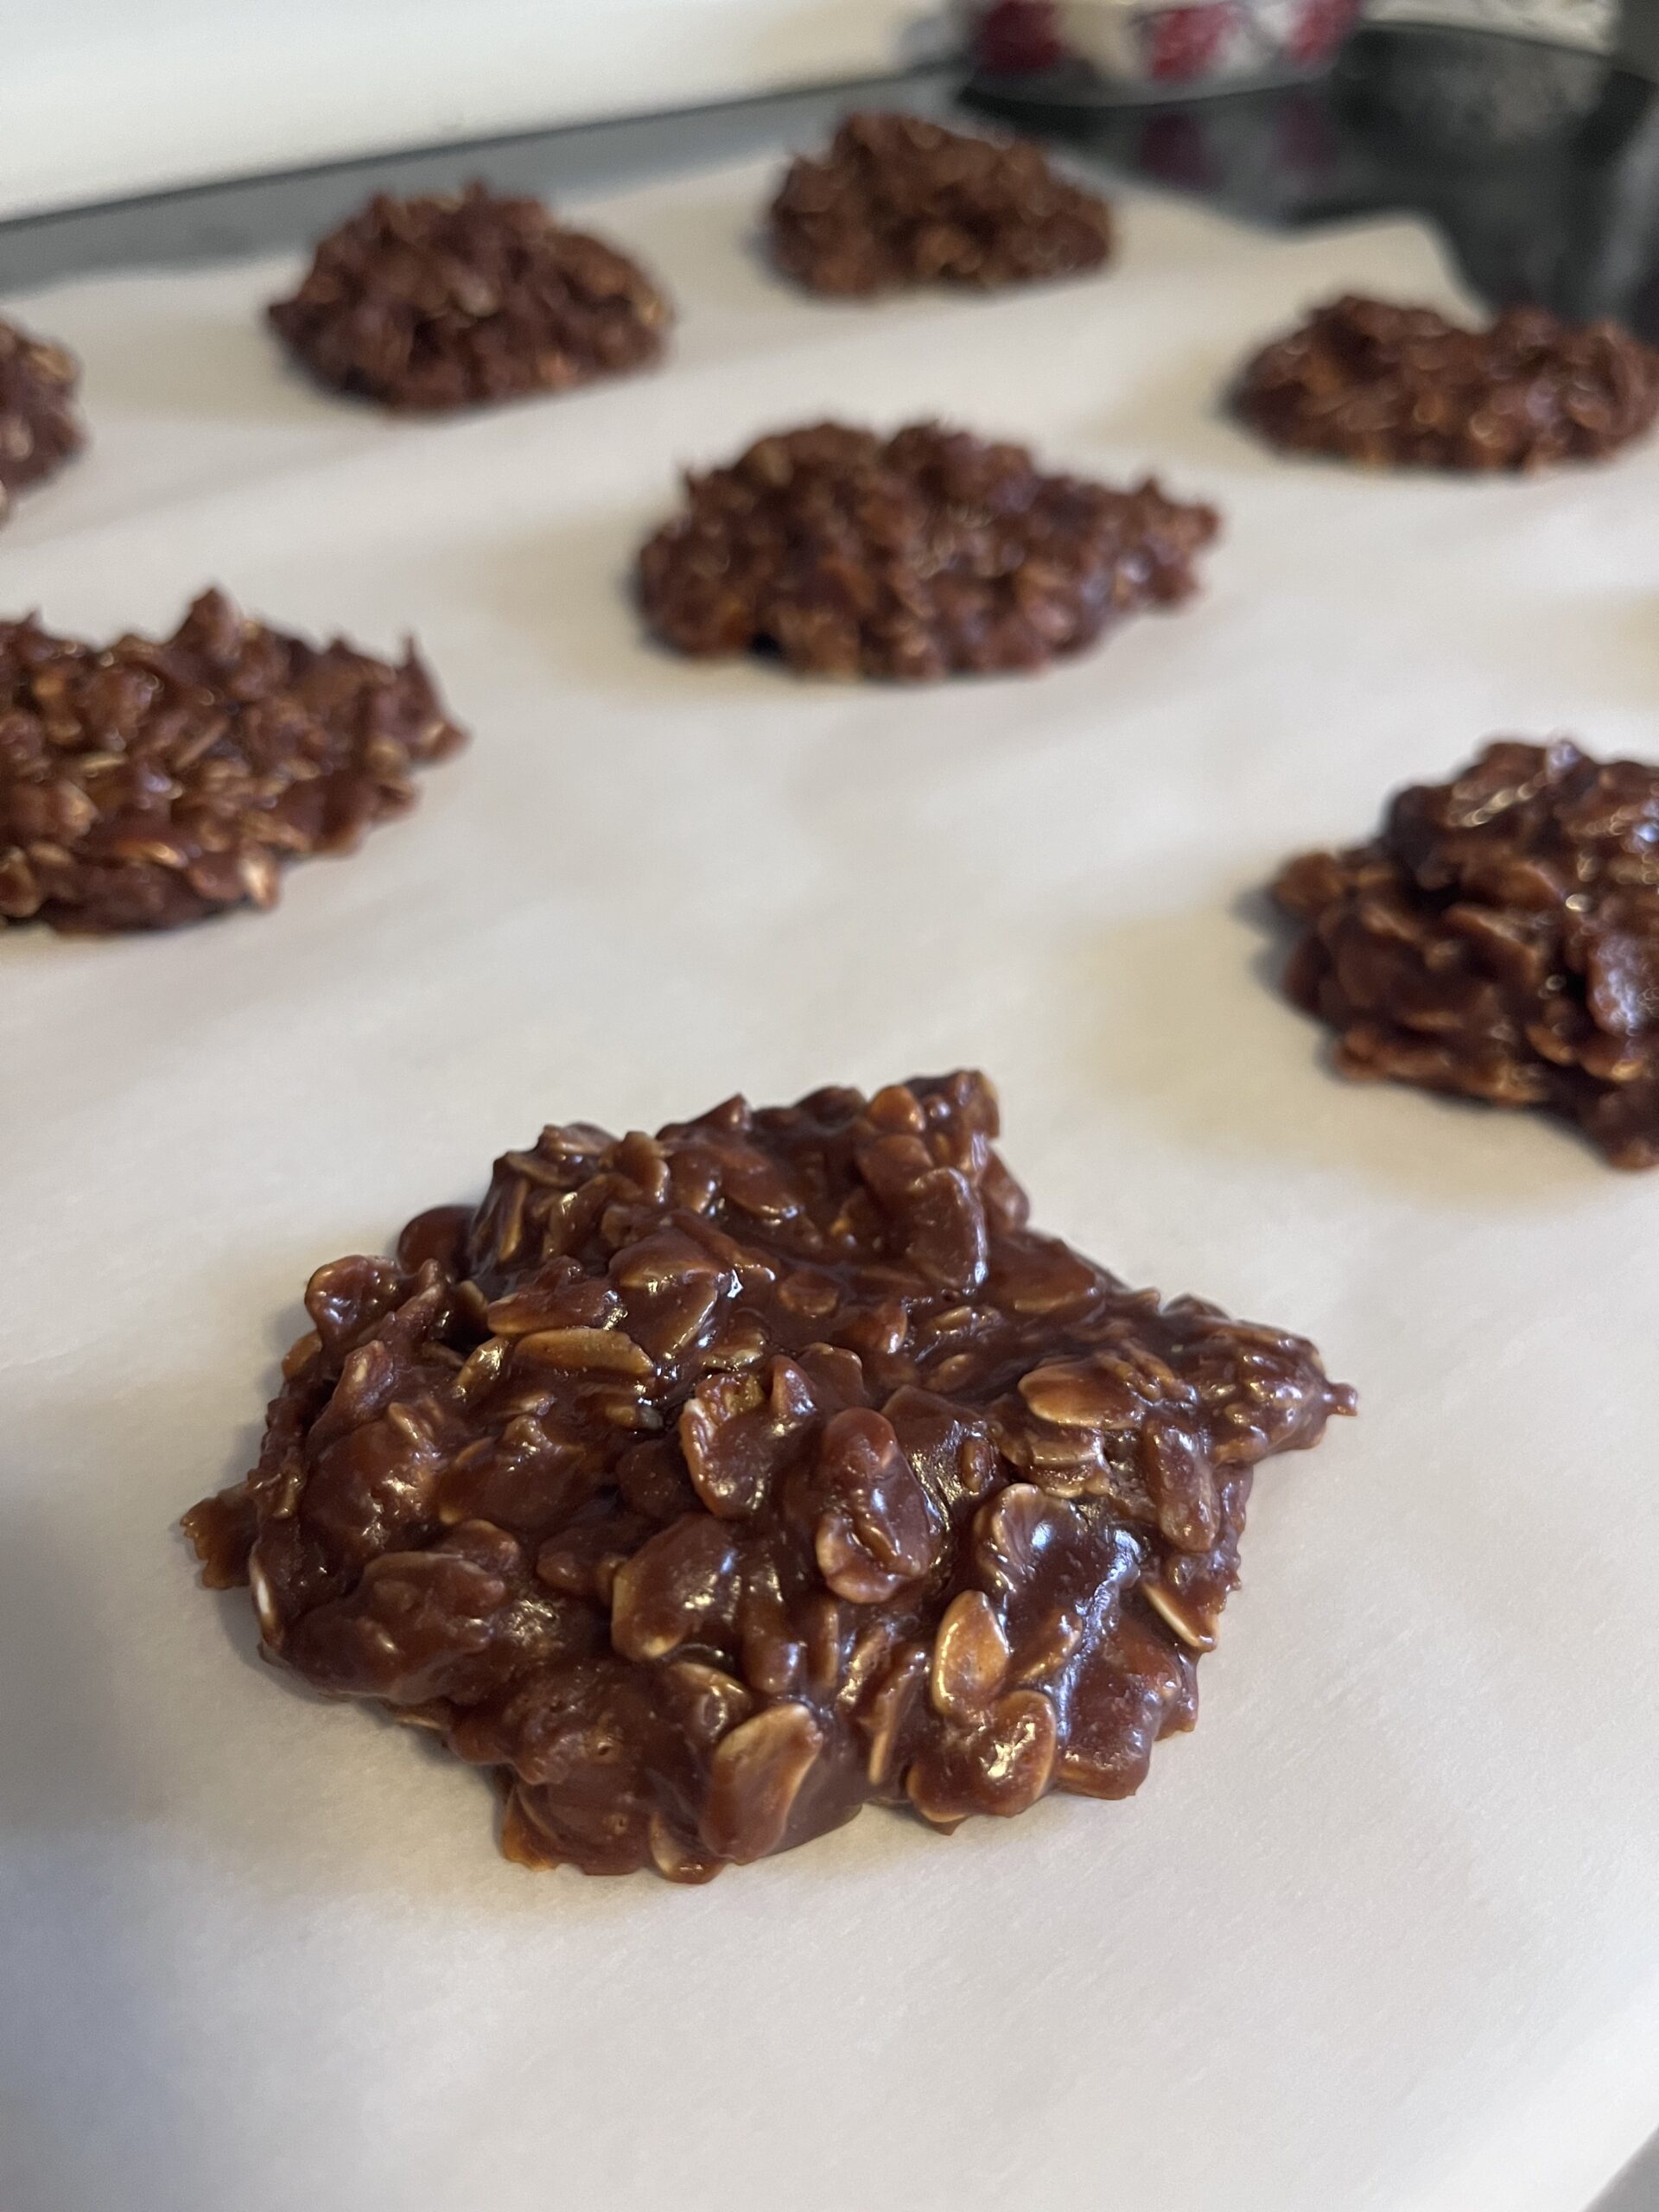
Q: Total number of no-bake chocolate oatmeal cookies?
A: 8